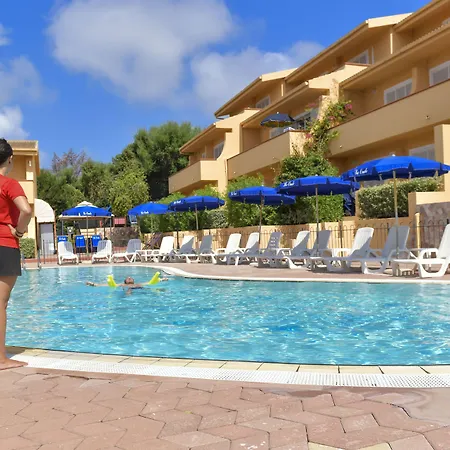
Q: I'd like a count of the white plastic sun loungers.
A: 14